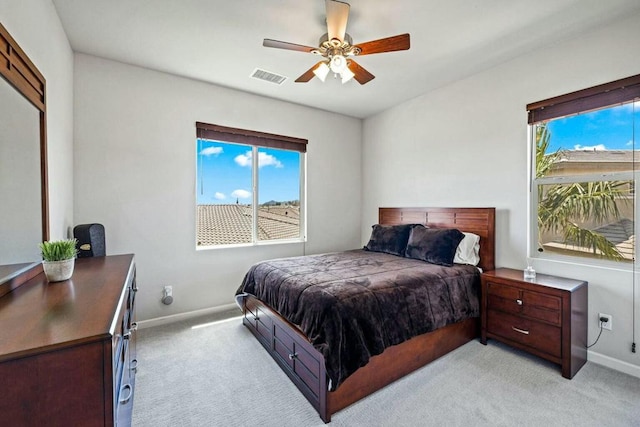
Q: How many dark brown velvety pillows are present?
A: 2